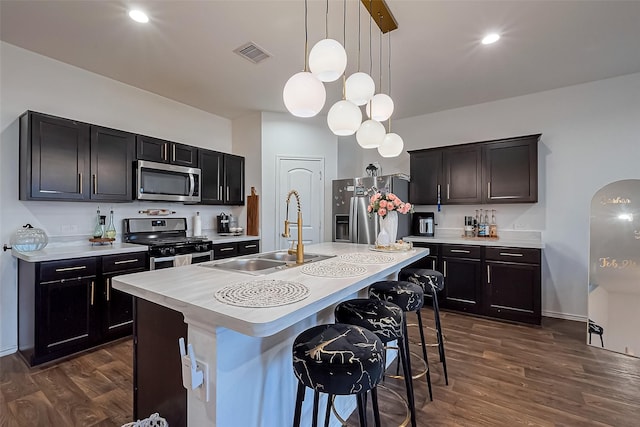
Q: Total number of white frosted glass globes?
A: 7